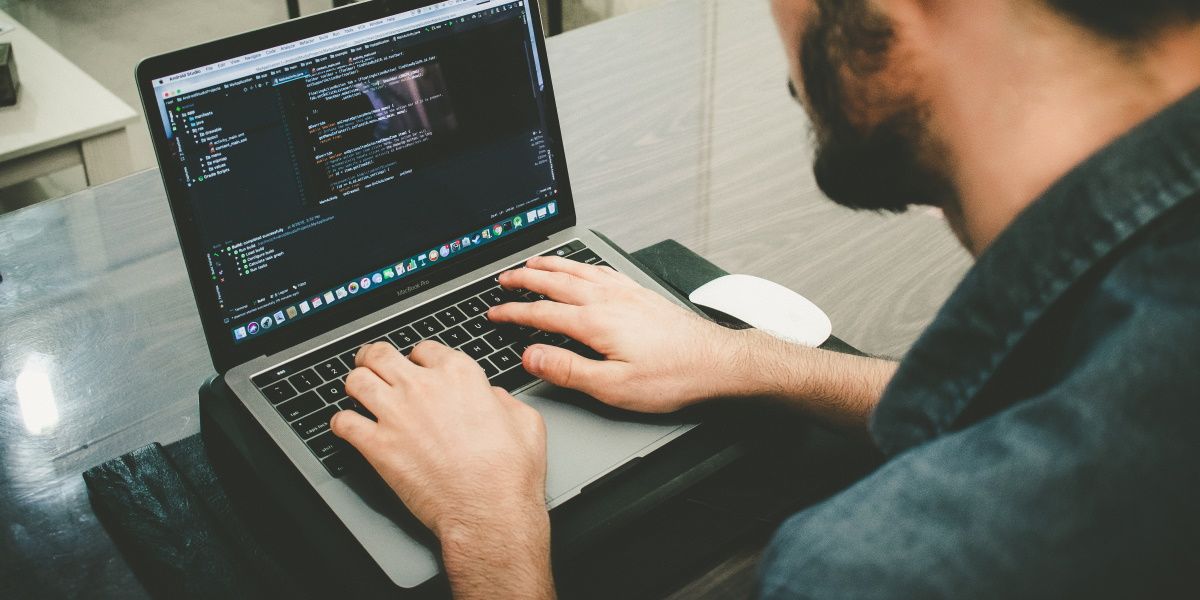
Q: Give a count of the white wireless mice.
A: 1